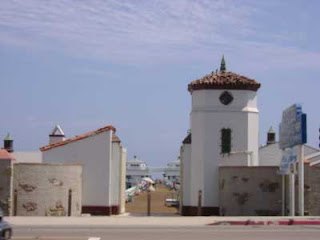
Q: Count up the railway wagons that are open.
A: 0